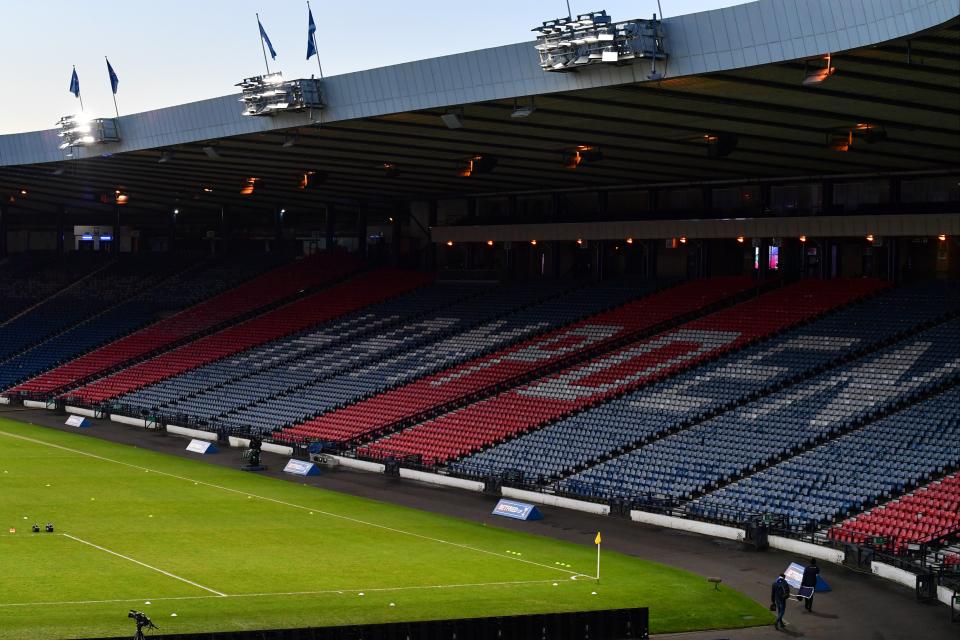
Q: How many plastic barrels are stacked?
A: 0